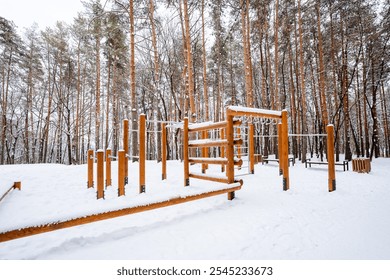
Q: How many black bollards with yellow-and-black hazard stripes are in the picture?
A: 0